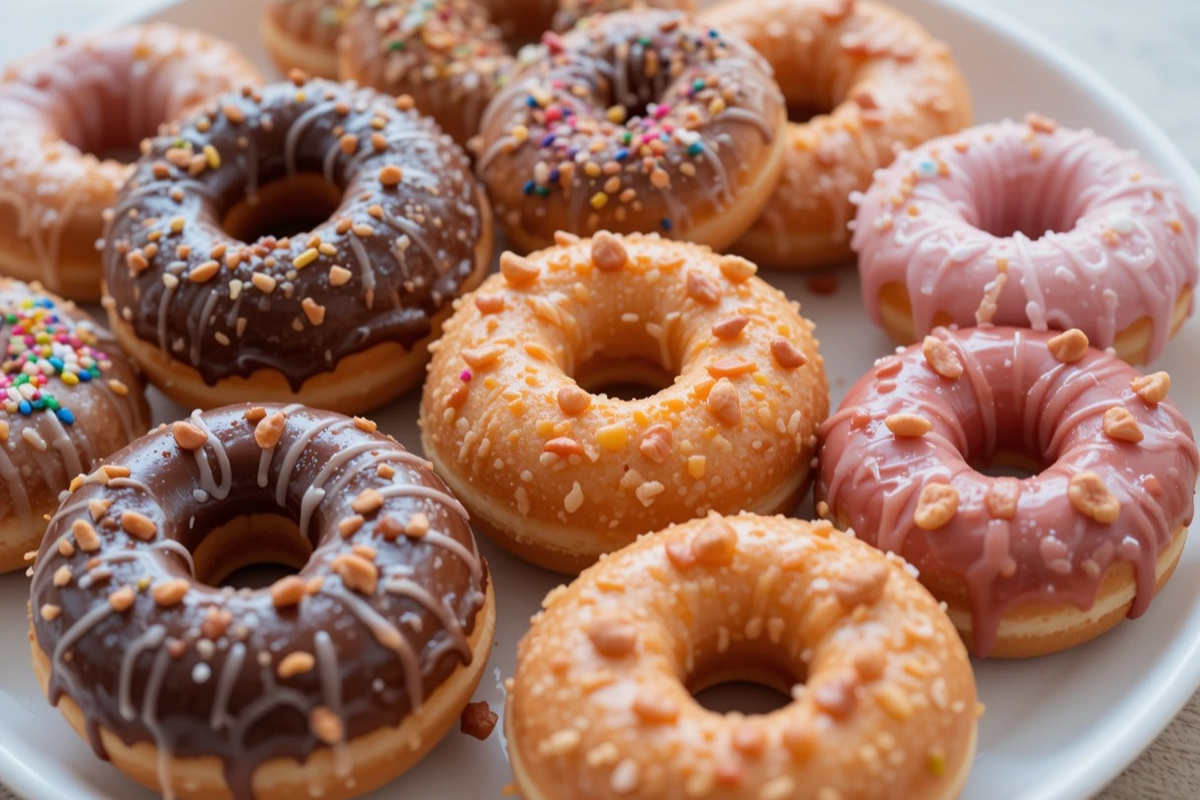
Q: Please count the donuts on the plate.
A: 12